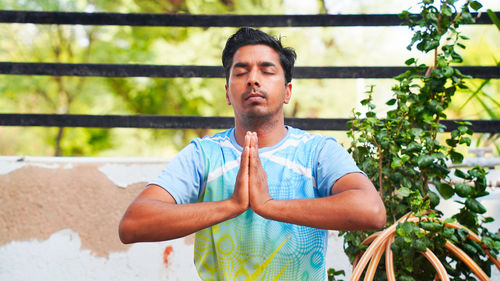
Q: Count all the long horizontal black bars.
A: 3